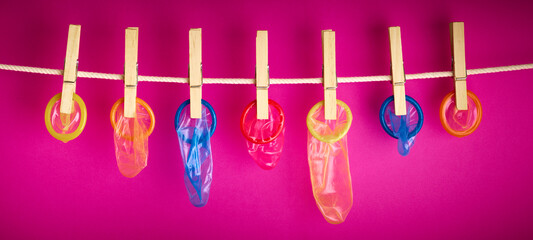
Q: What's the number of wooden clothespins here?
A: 7